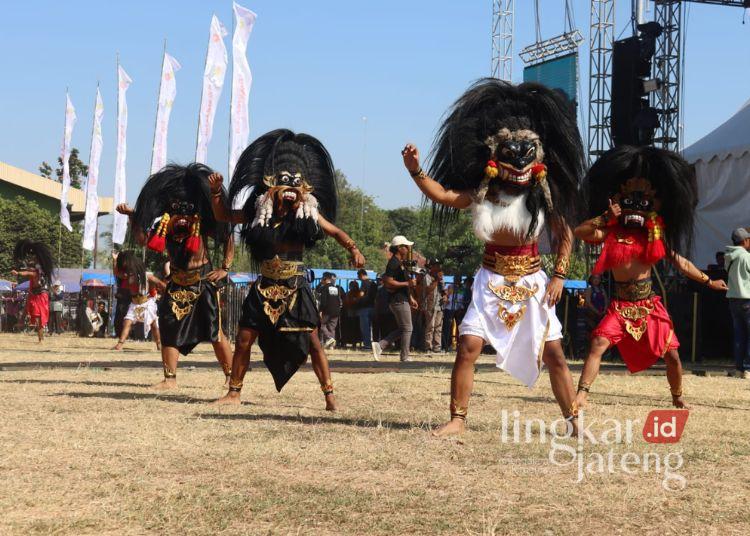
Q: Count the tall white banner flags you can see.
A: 6